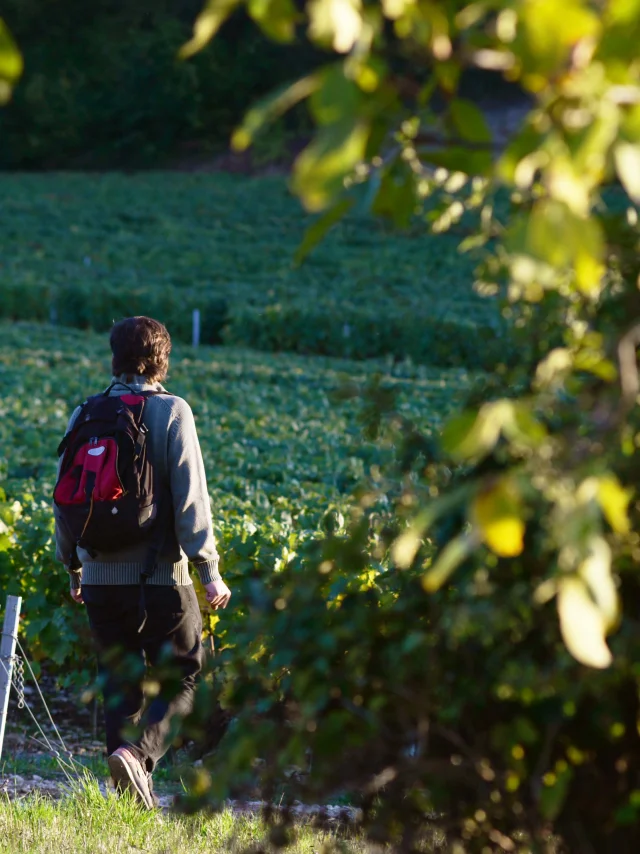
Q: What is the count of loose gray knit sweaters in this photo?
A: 1